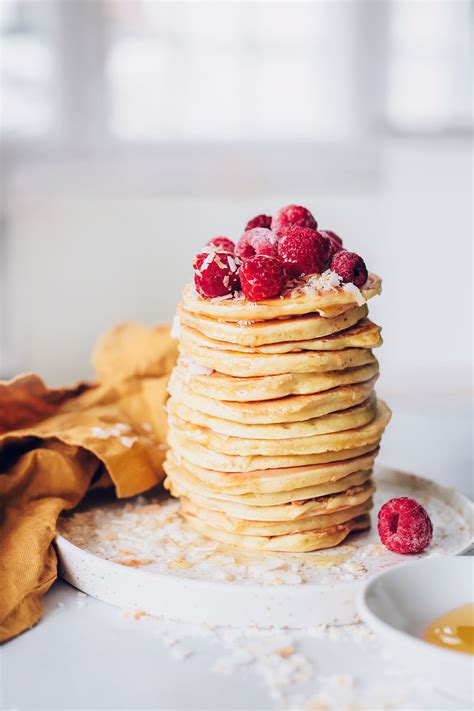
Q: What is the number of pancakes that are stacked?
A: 14